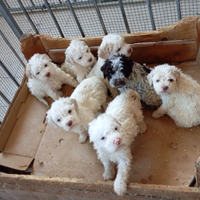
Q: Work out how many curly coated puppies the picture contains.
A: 7